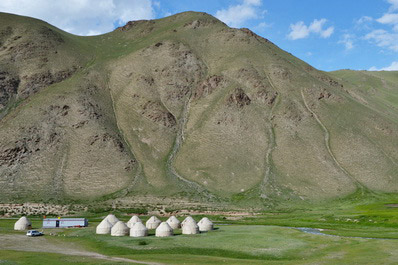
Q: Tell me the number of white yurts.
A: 12